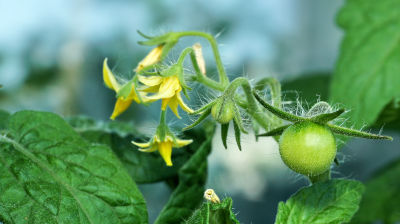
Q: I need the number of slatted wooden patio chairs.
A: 0